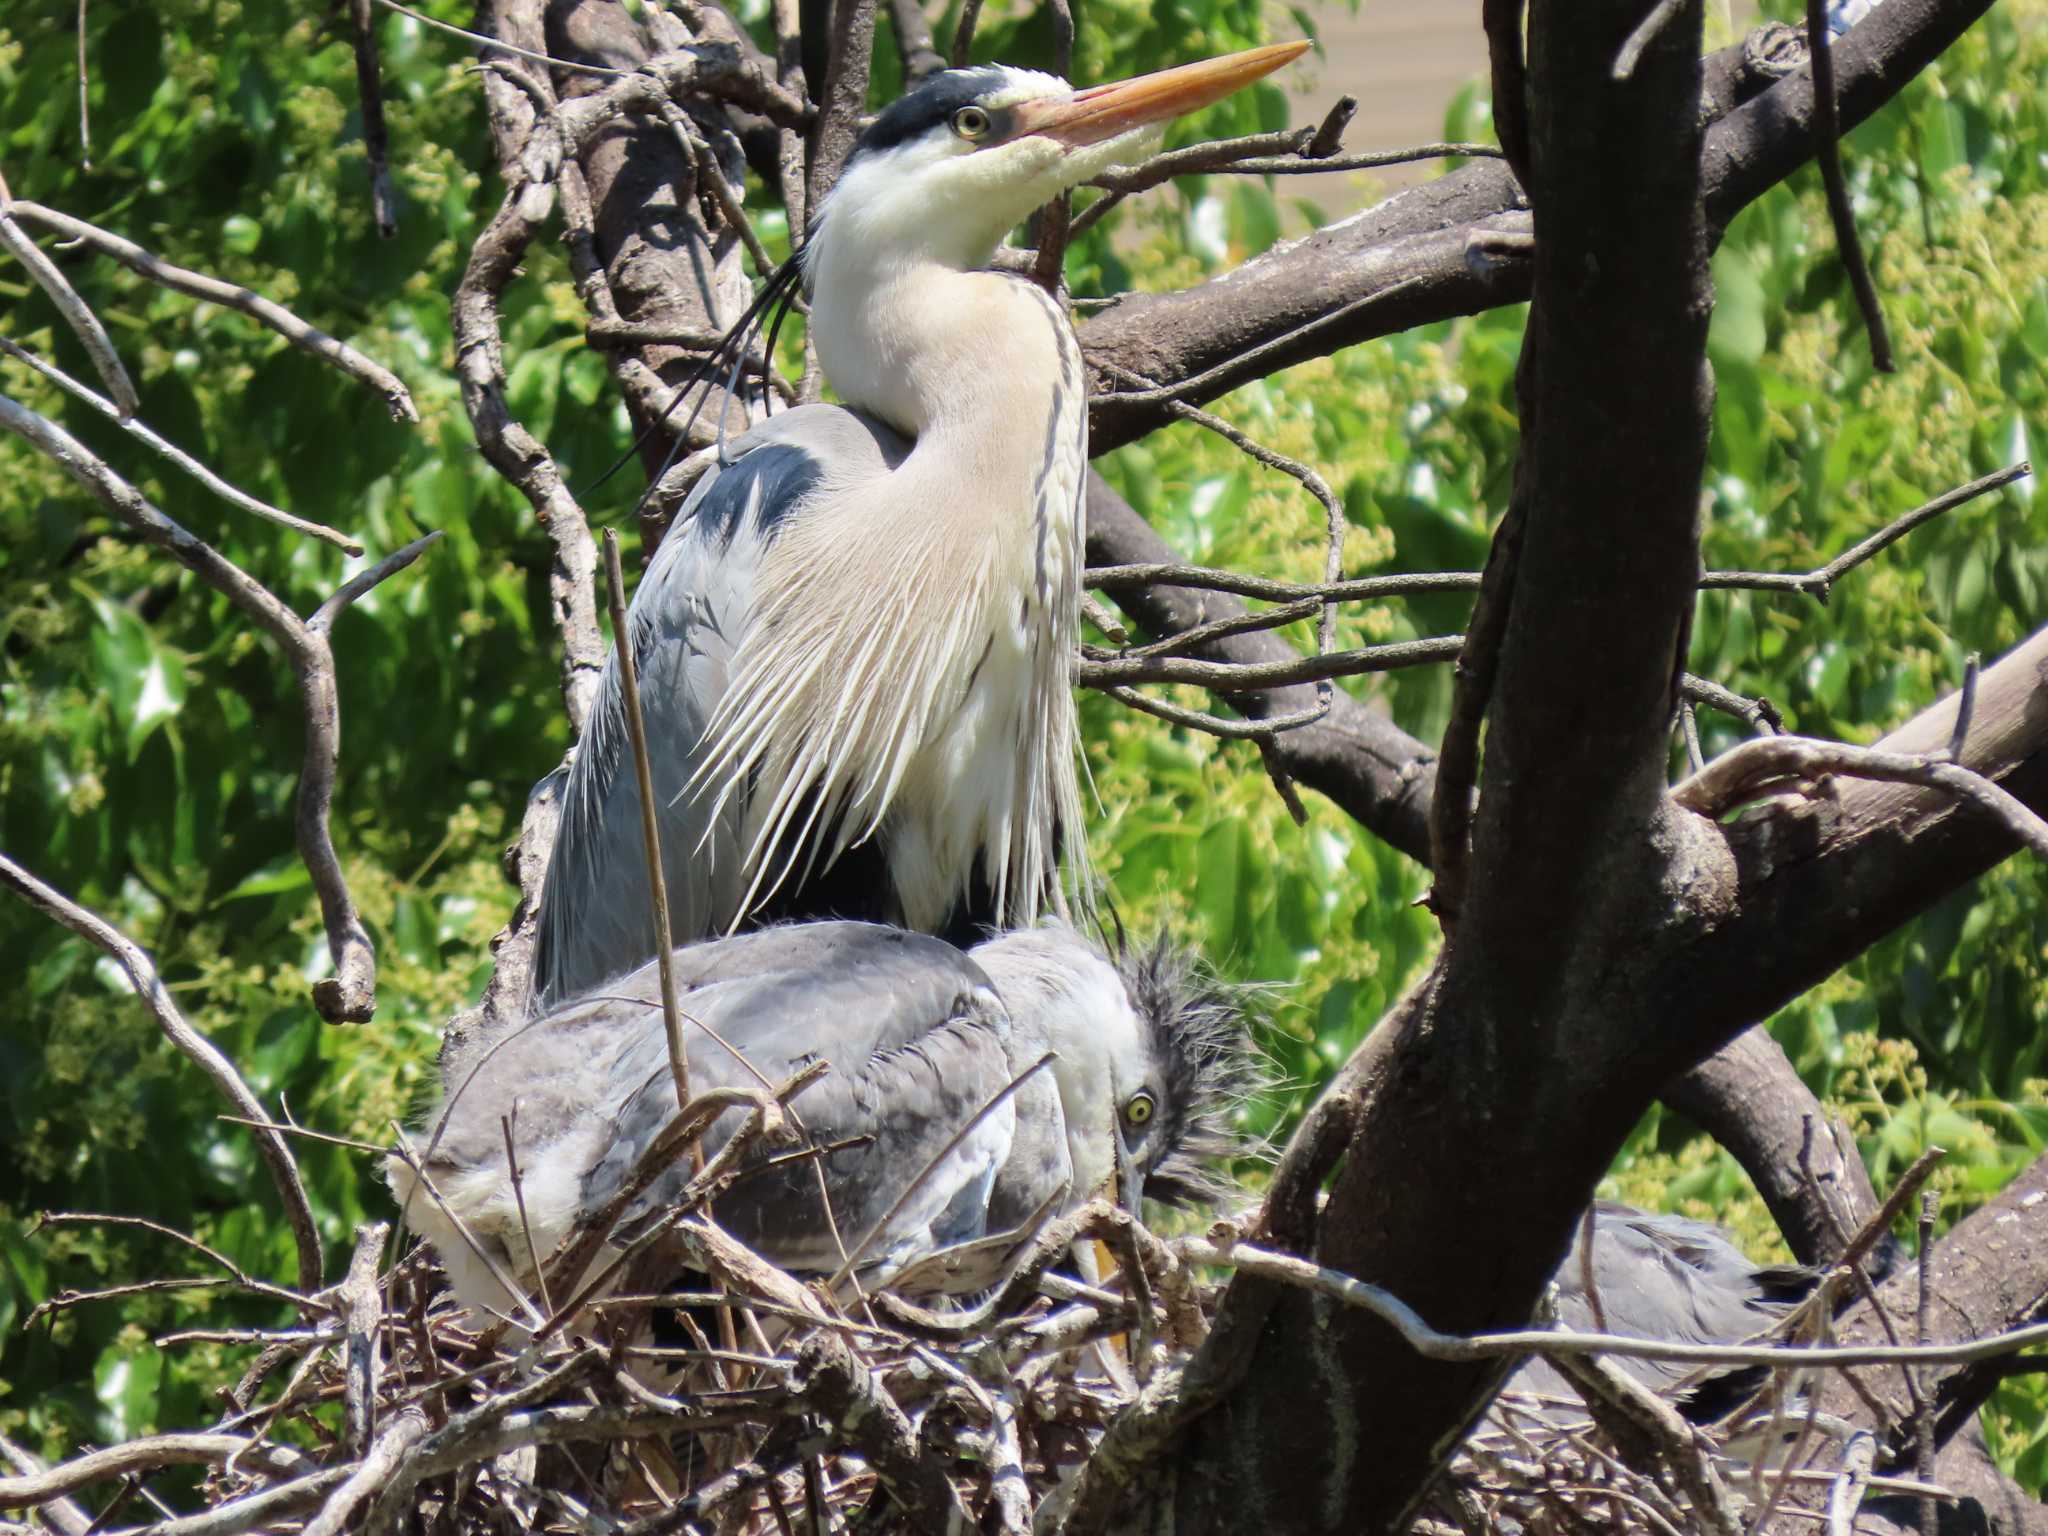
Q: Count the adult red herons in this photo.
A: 0